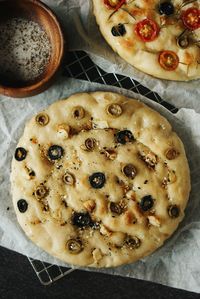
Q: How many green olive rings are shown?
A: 13